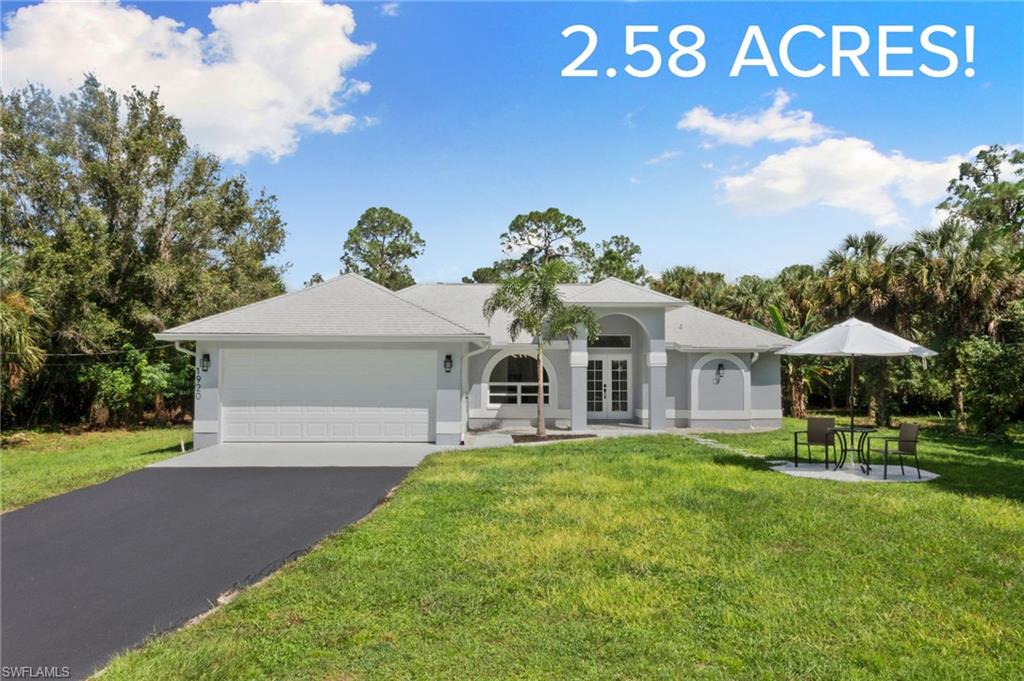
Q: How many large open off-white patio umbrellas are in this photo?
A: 1